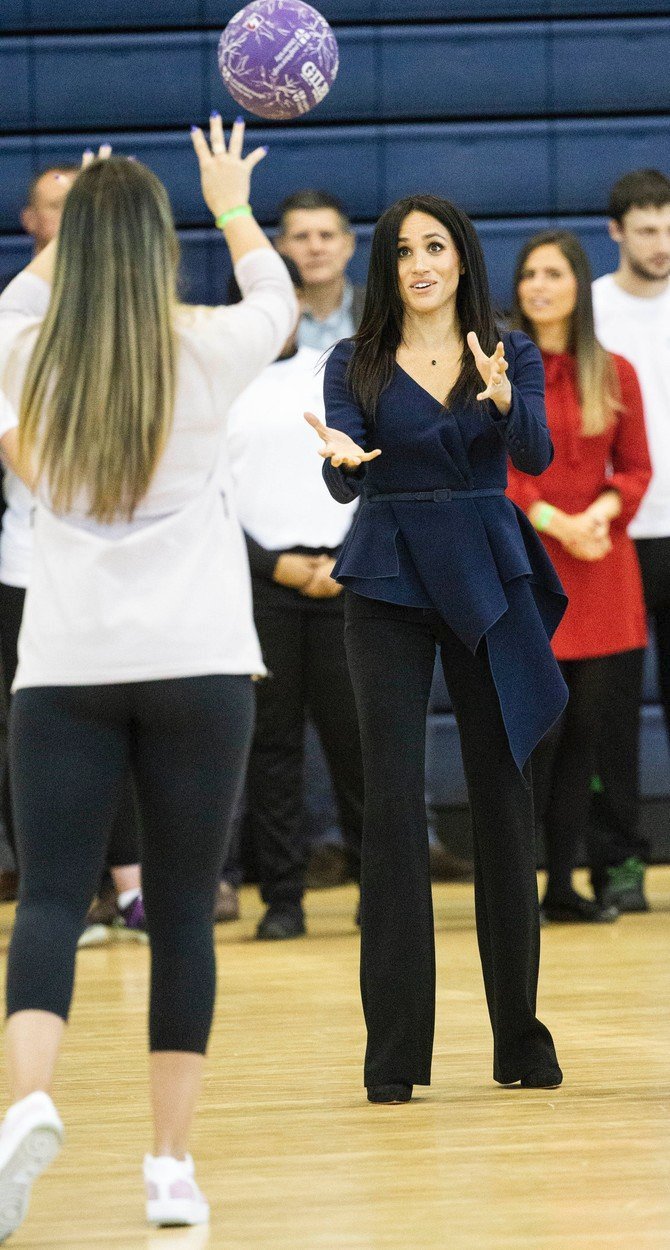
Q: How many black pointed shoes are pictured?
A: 2